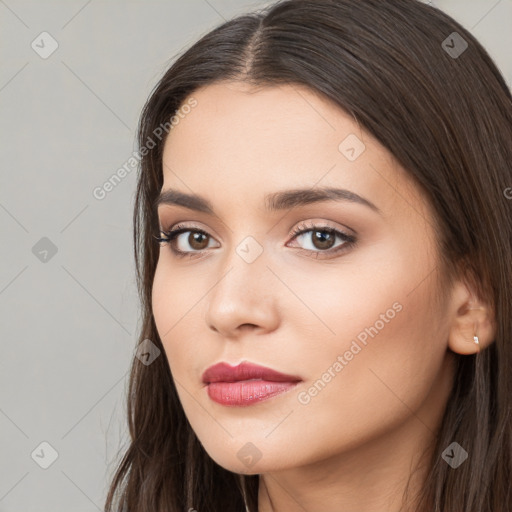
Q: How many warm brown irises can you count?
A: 2